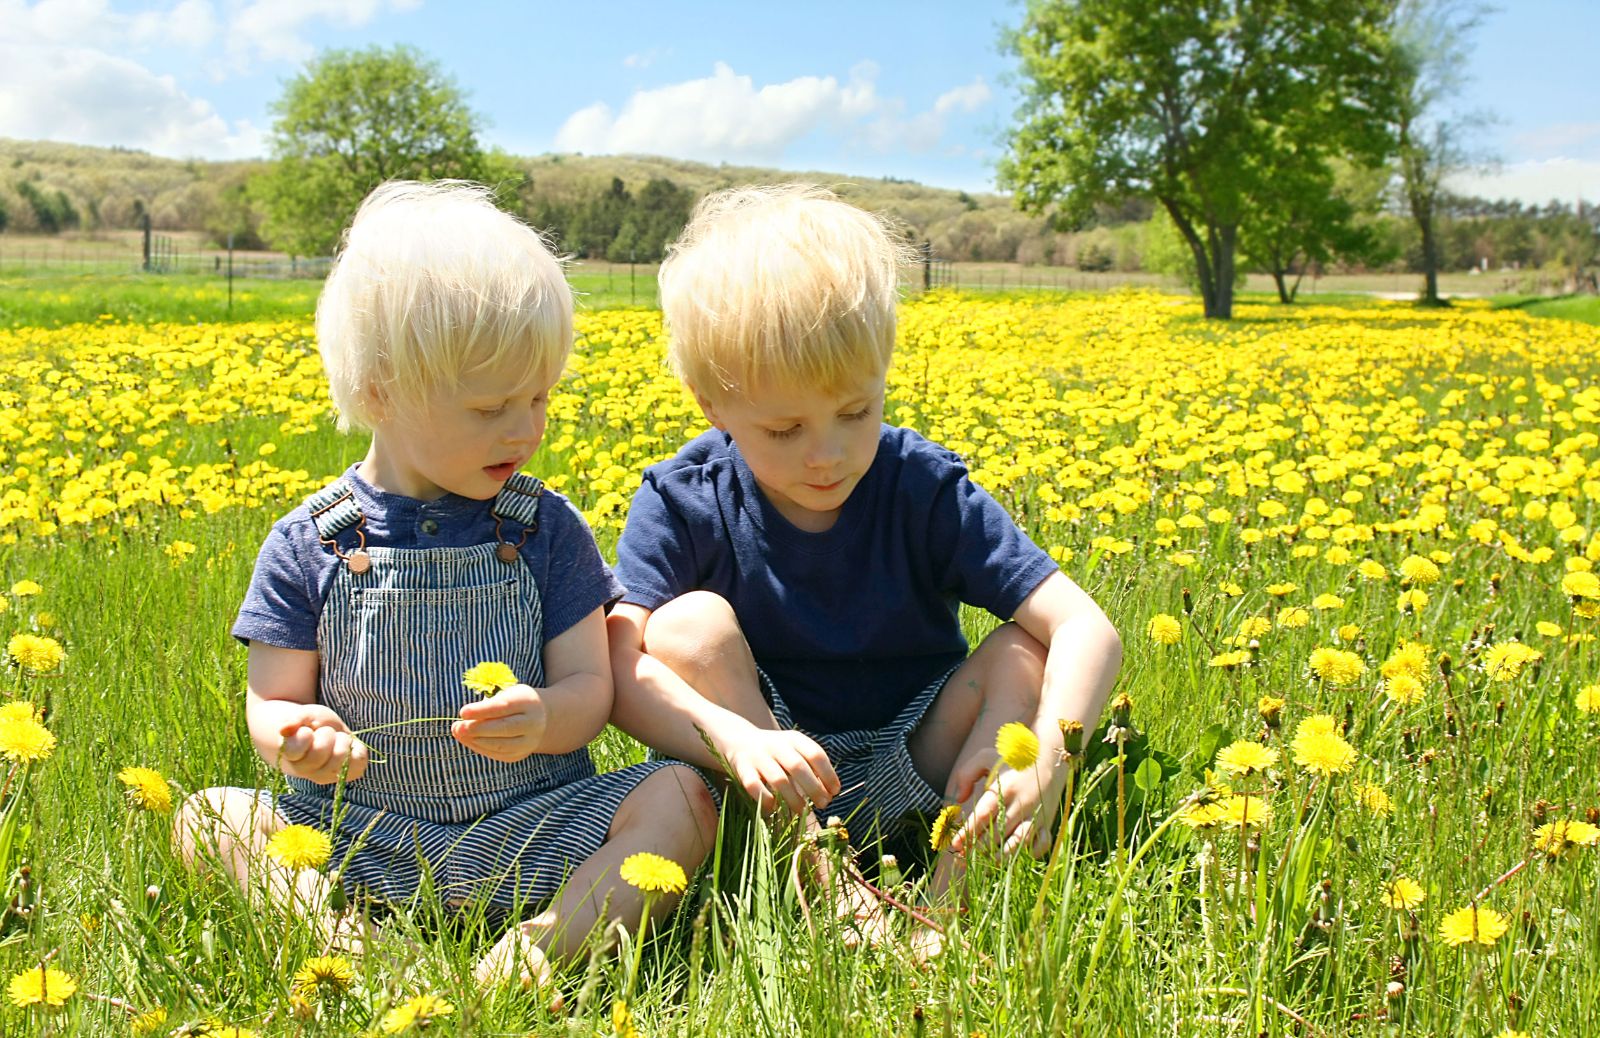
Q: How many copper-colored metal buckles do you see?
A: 2